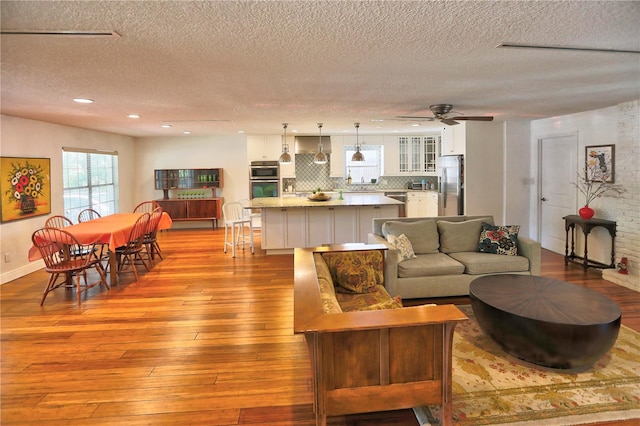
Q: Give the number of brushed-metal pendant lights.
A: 3